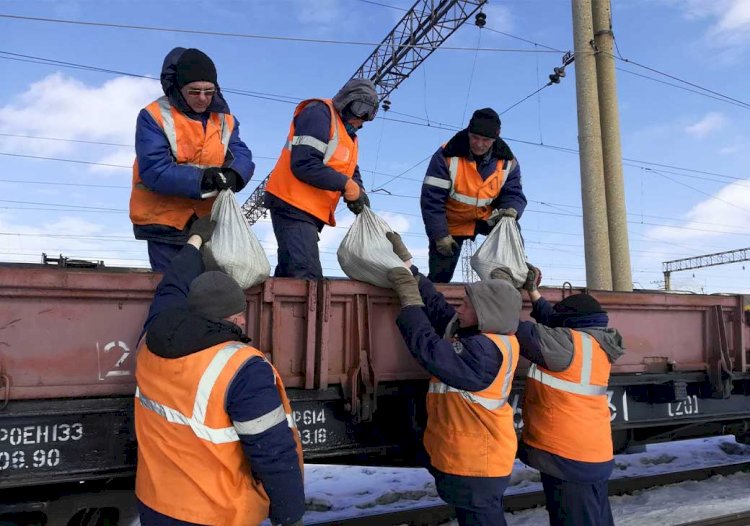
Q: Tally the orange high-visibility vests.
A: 6